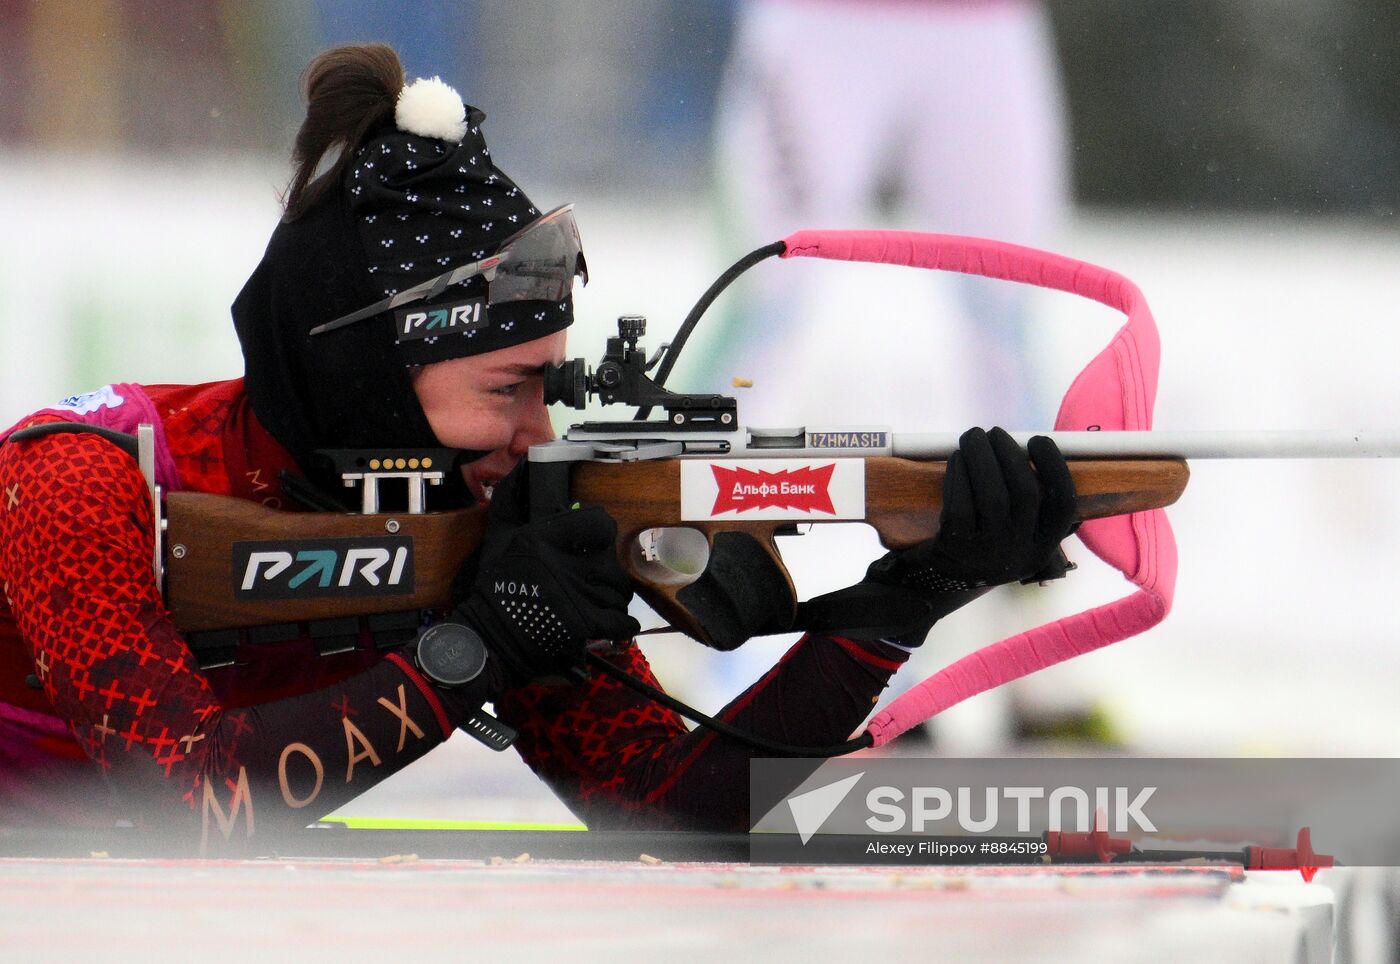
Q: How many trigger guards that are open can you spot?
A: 1